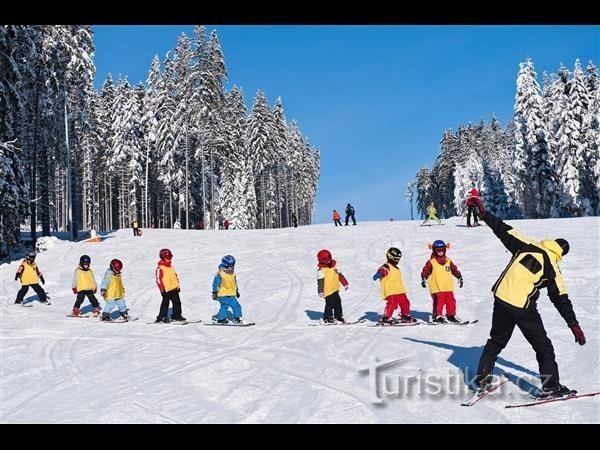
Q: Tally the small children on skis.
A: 8